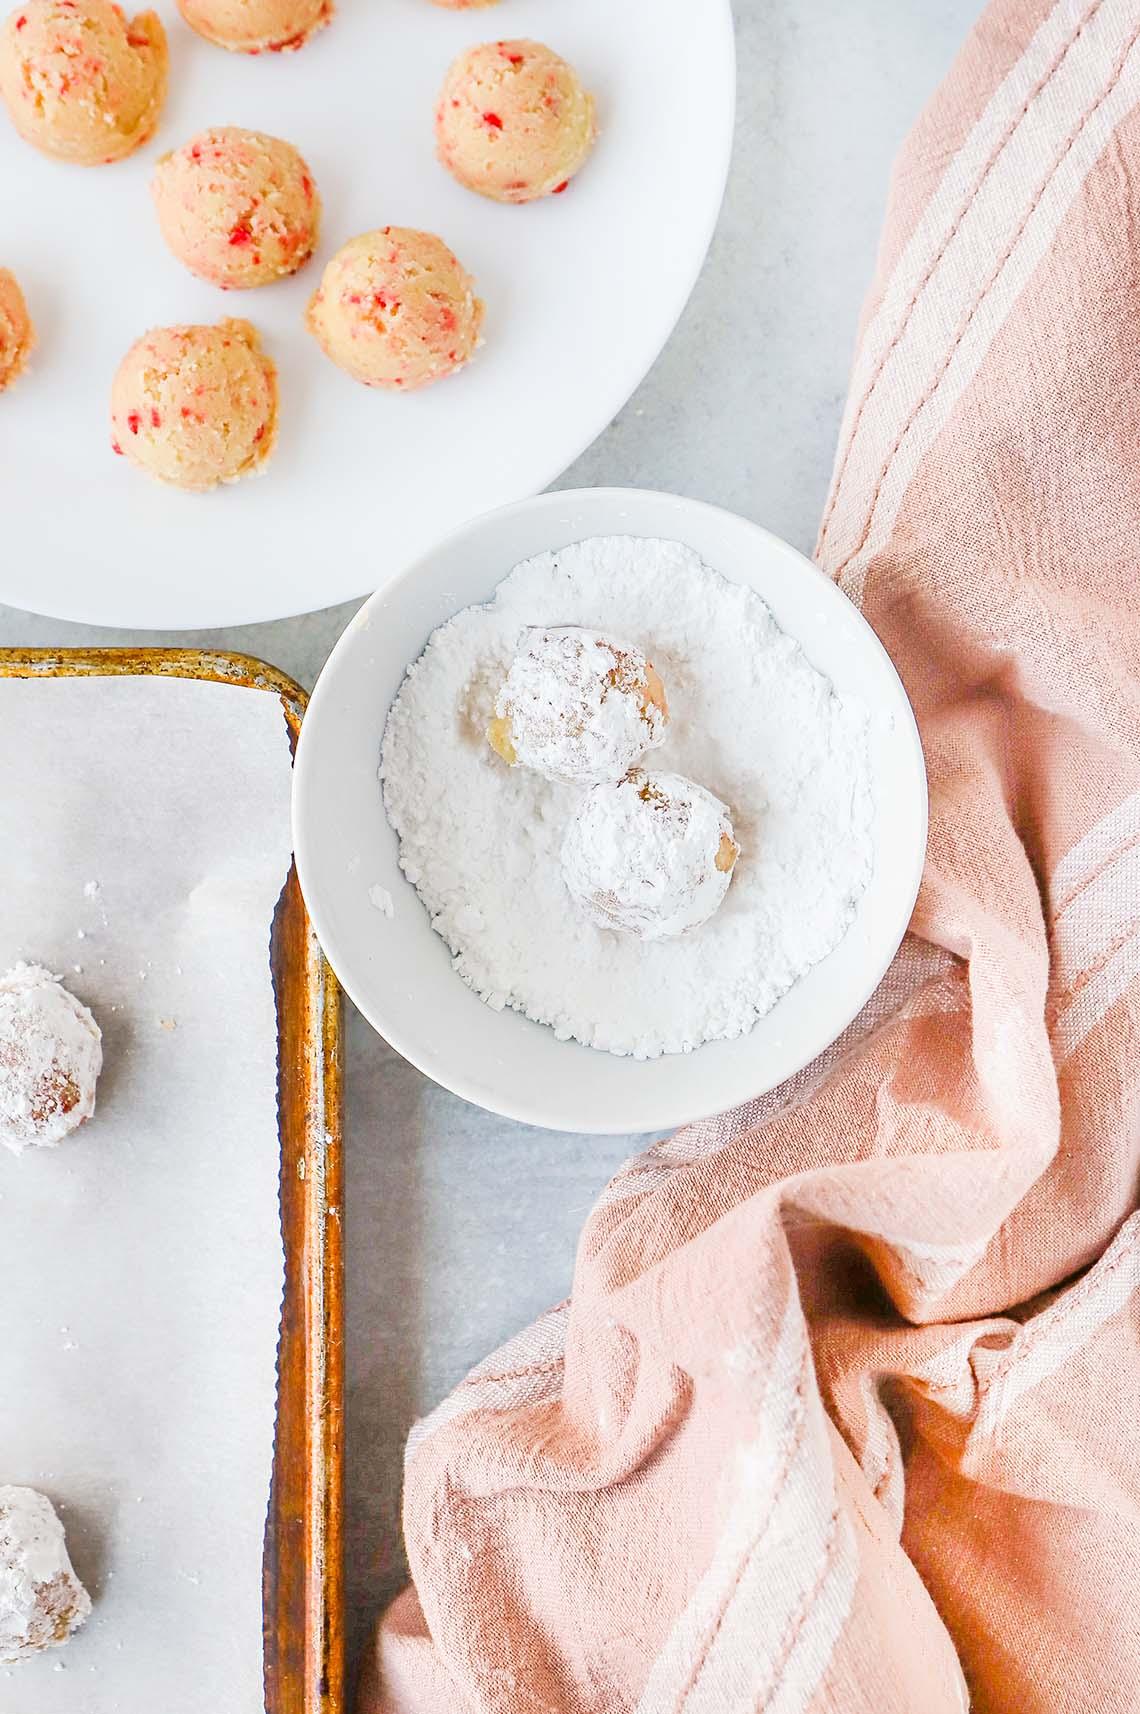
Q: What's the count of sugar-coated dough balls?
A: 4